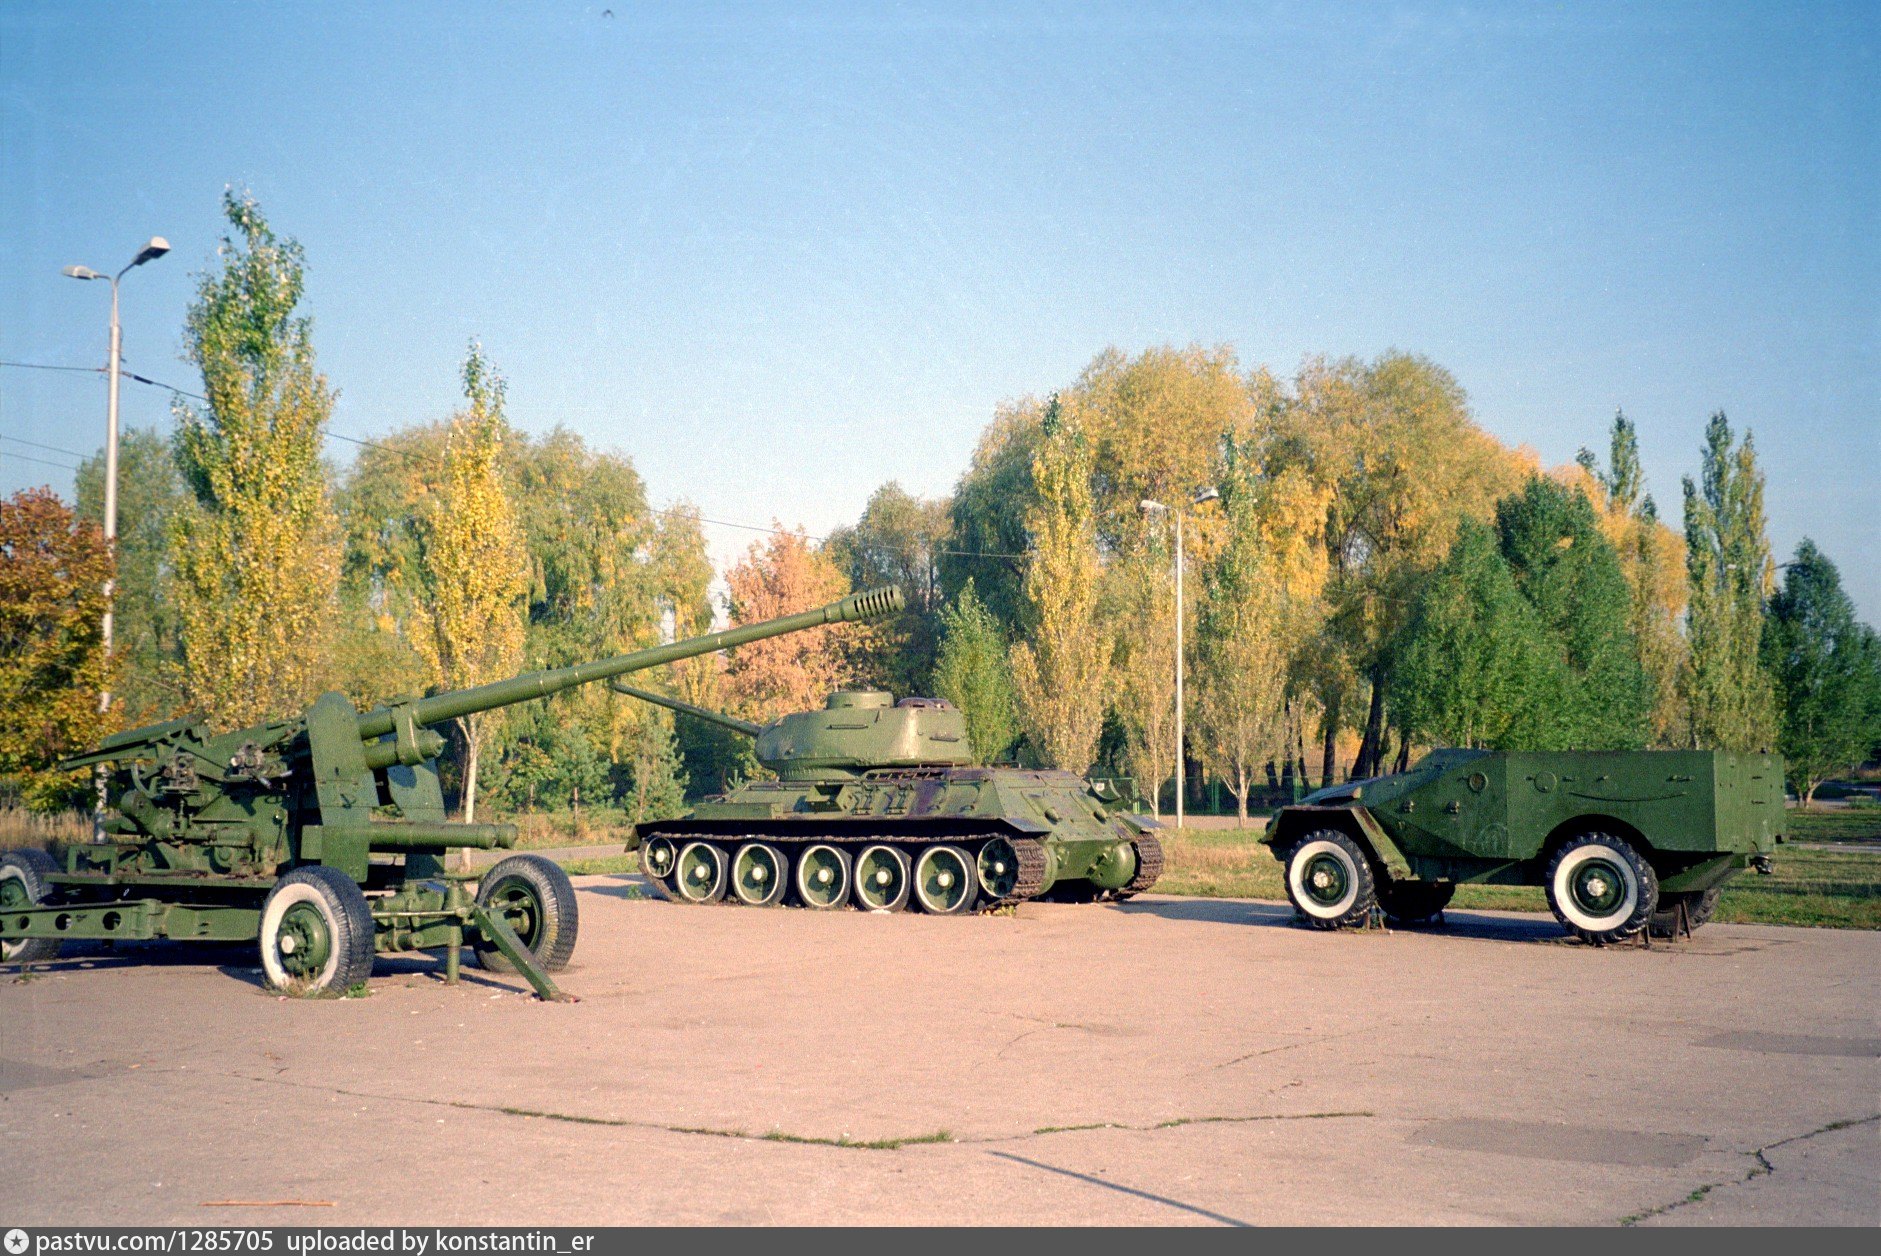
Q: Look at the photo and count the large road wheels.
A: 5